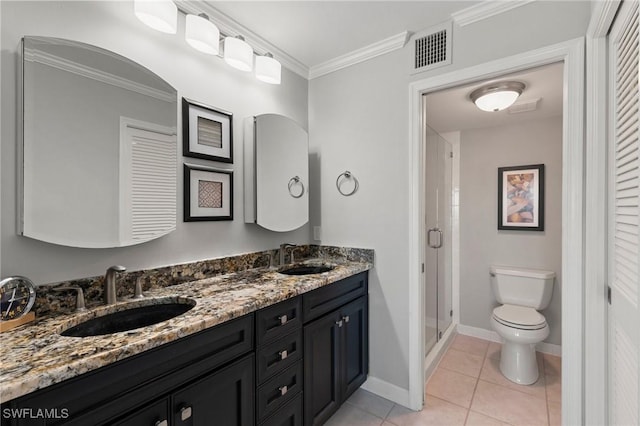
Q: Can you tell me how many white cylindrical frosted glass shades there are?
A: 4